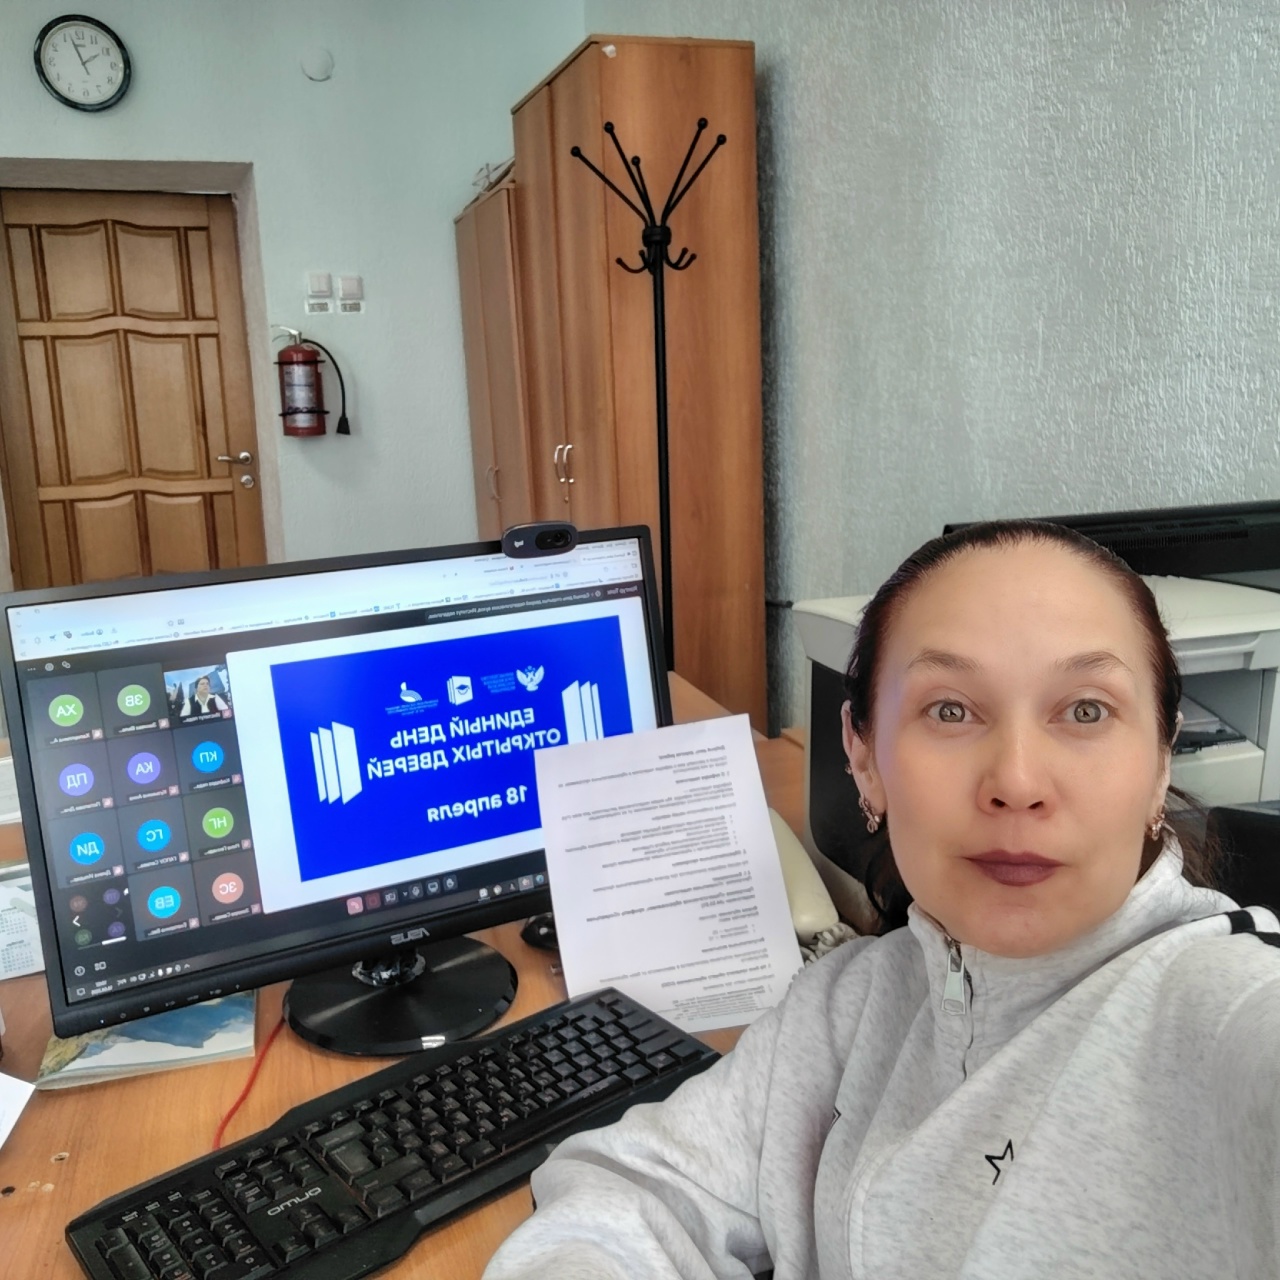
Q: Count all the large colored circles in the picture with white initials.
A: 10